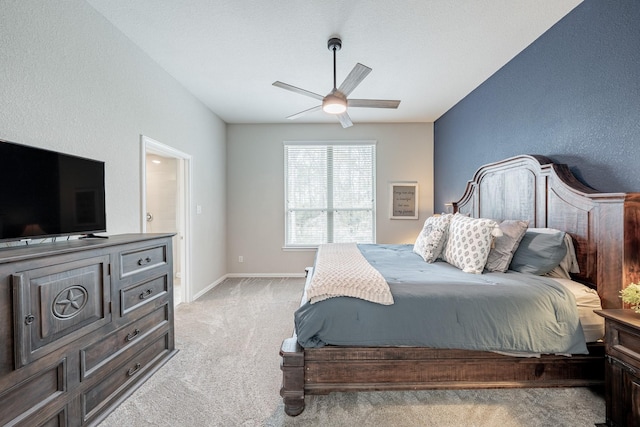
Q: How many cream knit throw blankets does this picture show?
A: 1